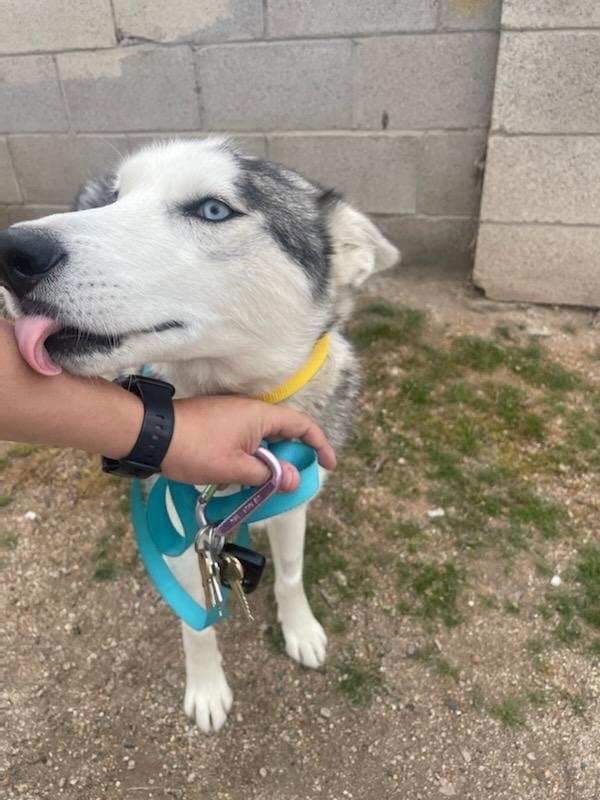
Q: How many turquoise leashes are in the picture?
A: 1